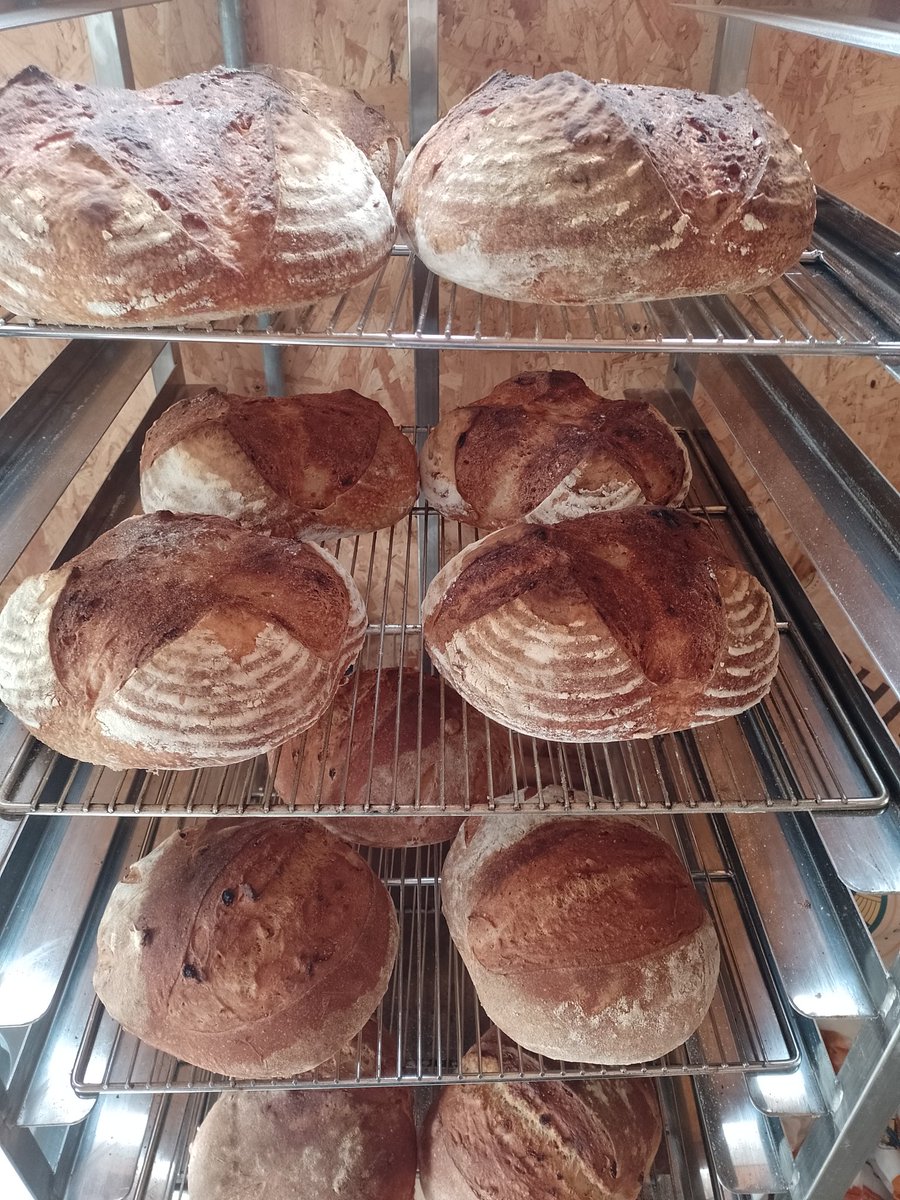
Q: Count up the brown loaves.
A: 12